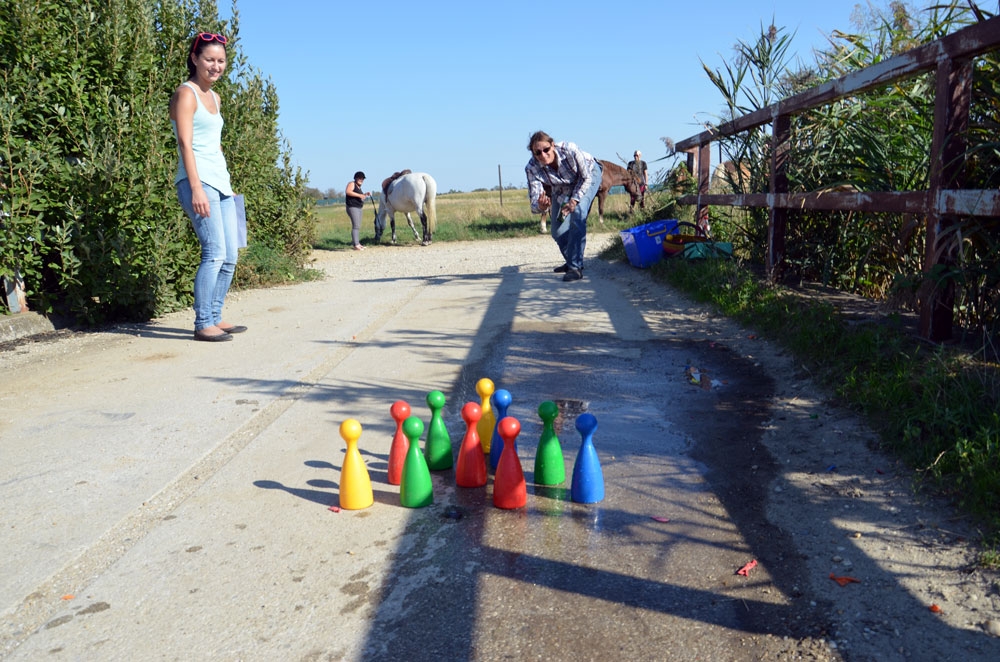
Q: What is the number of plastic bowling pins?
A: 10